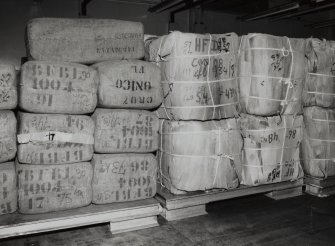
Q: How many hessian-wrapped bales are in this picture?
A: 10